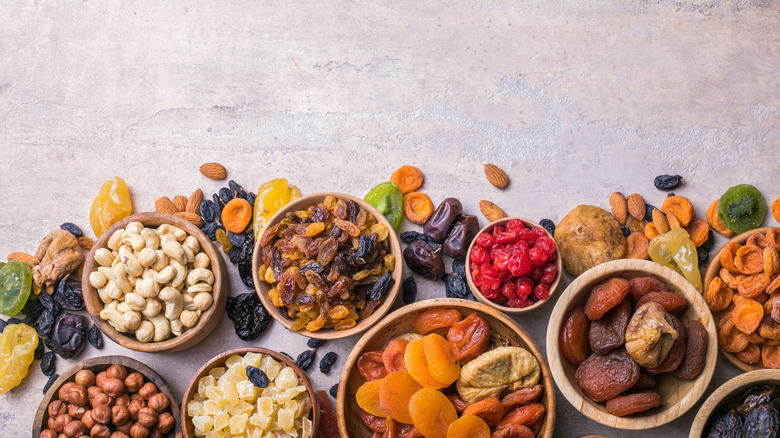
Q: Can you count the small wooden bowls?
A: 9